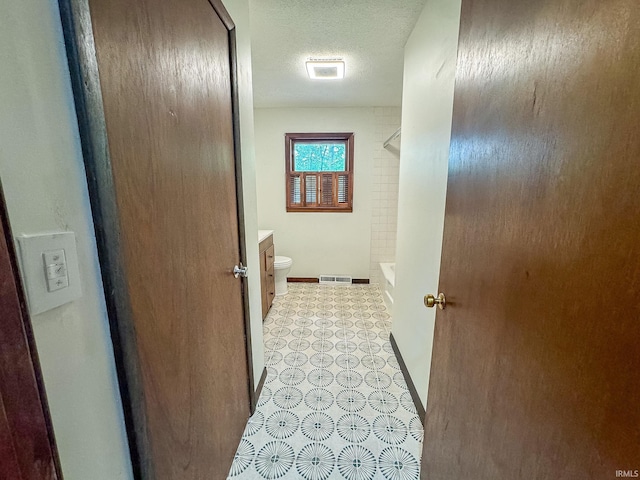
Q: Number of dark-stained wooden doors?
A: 2